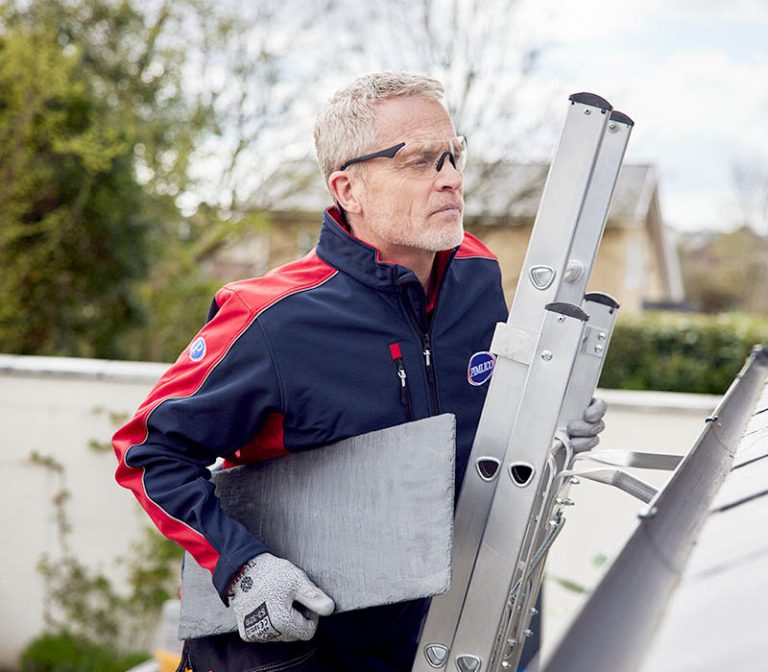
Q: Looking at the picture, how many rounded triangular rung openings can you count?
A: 5